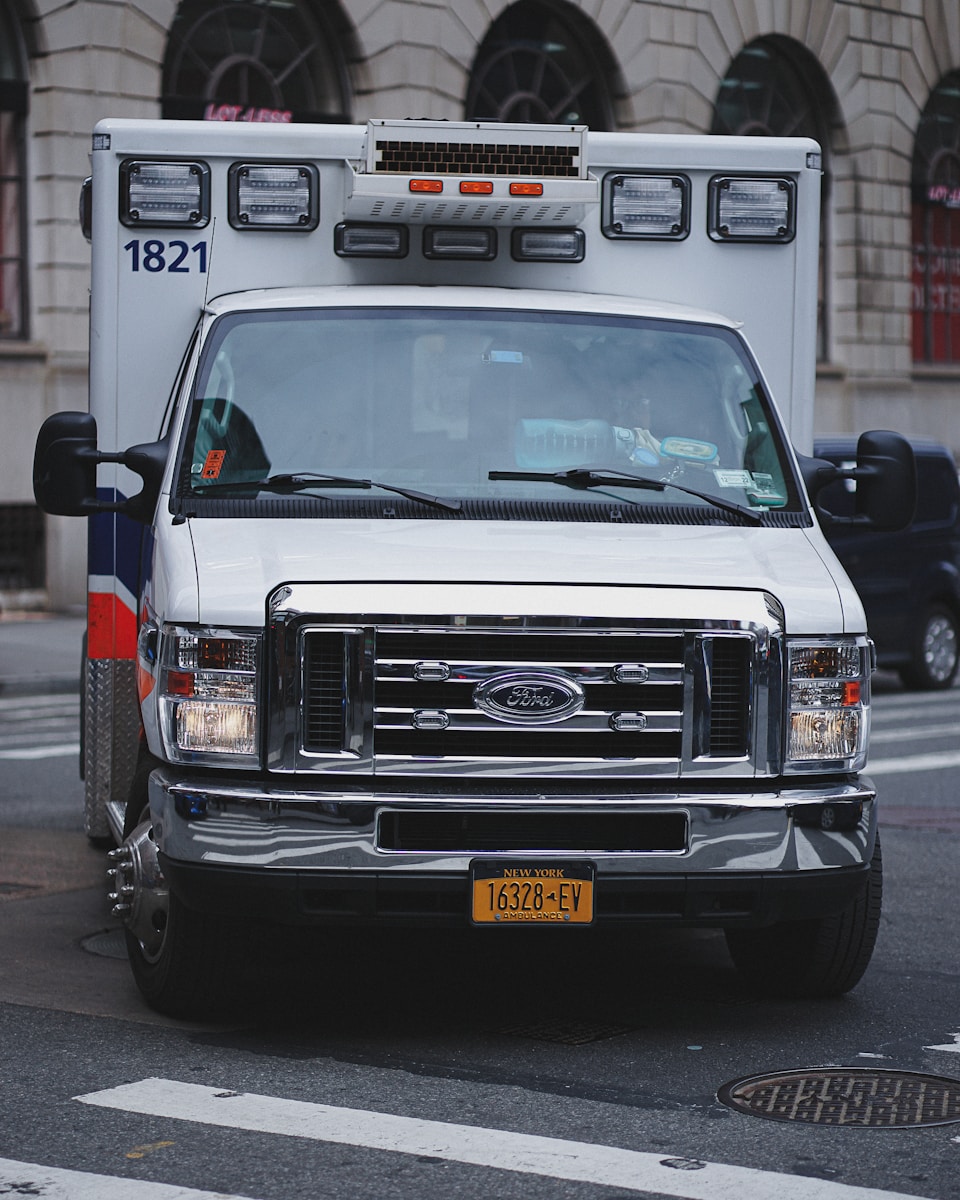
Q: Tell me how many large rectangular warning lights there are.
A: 4